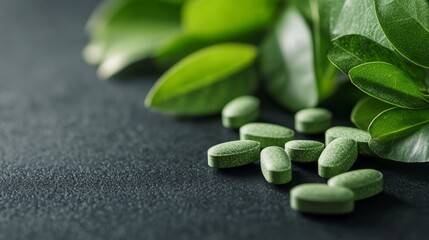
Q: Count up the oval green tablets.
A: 10